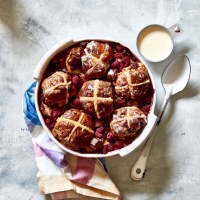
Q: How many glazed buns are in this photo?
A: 6